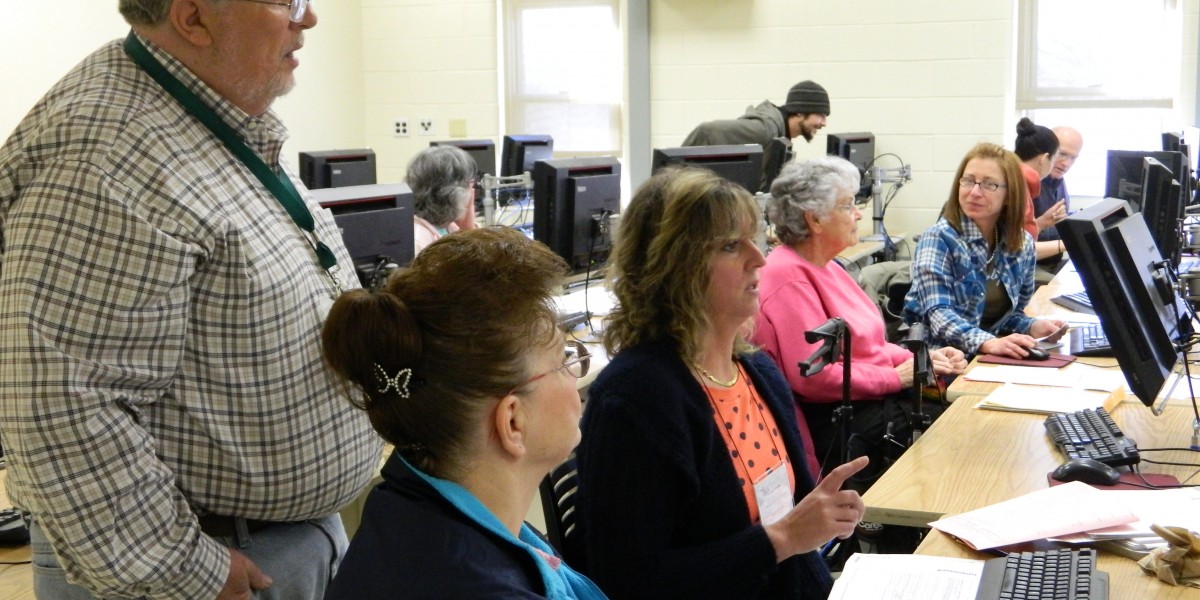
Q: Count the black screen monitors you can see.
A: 12